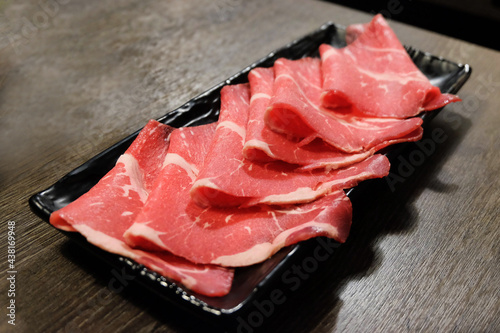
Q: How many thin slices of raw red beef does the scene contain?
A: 6